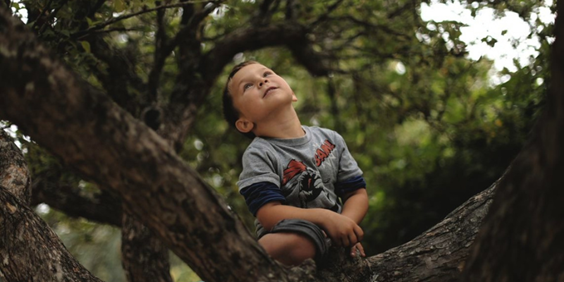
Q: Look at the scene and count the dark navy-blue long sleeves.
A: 2